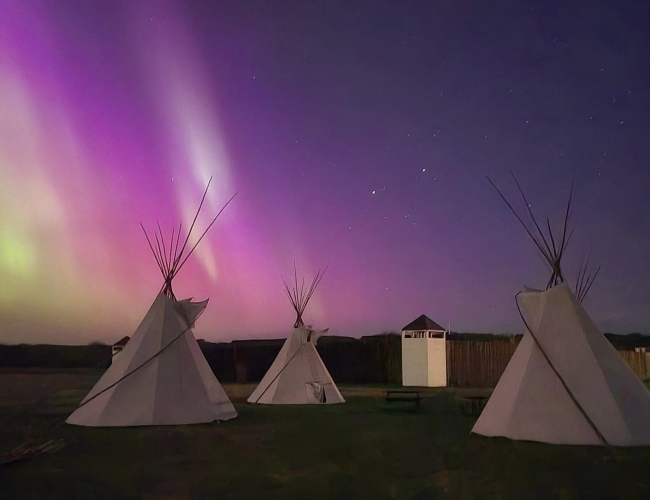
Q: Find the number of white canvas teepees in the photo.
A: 3